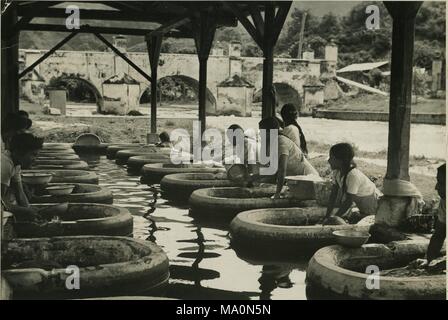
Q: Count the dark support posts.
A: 5